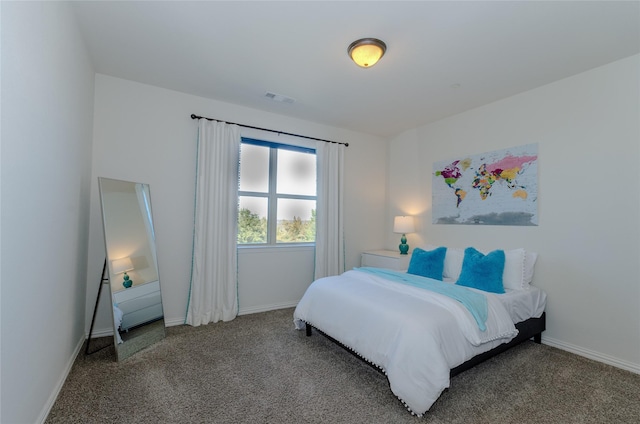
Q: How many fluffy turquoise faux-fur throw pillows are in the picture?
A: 2